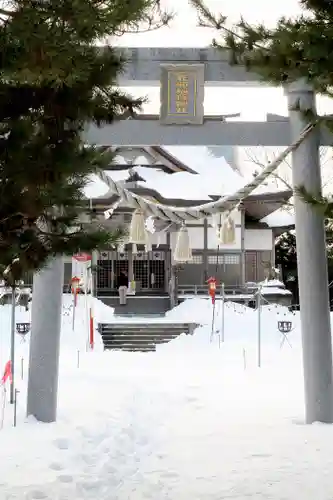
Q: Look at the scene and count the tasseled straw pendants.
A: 3